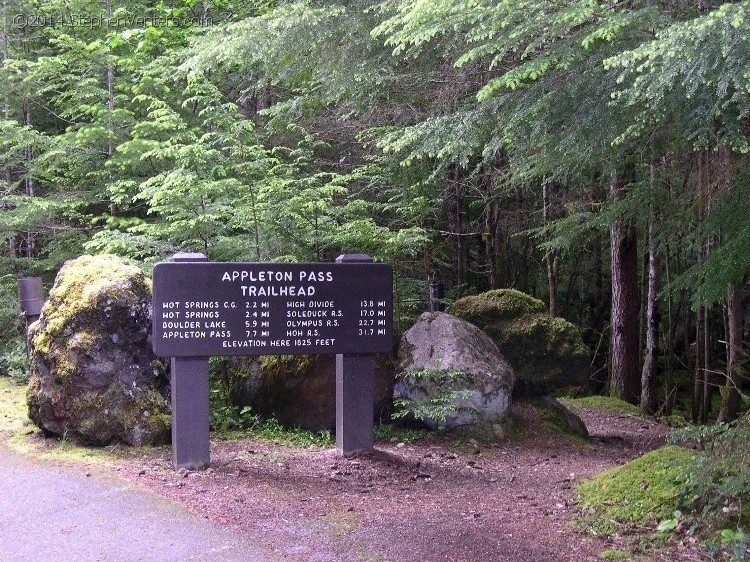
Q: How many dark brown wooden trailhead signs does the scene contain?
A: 1